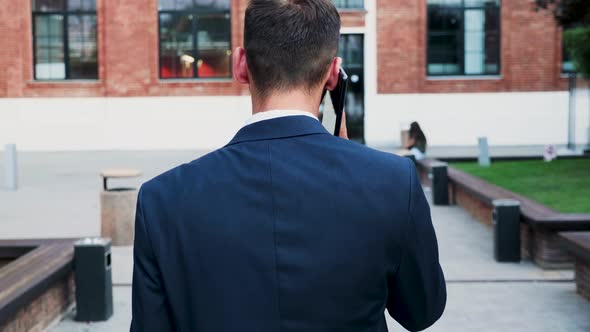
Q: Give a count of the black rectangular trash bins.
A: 3